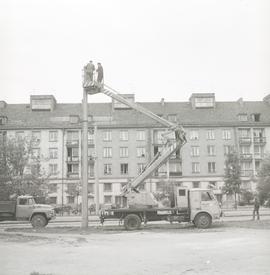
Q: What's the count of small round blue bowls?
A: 0